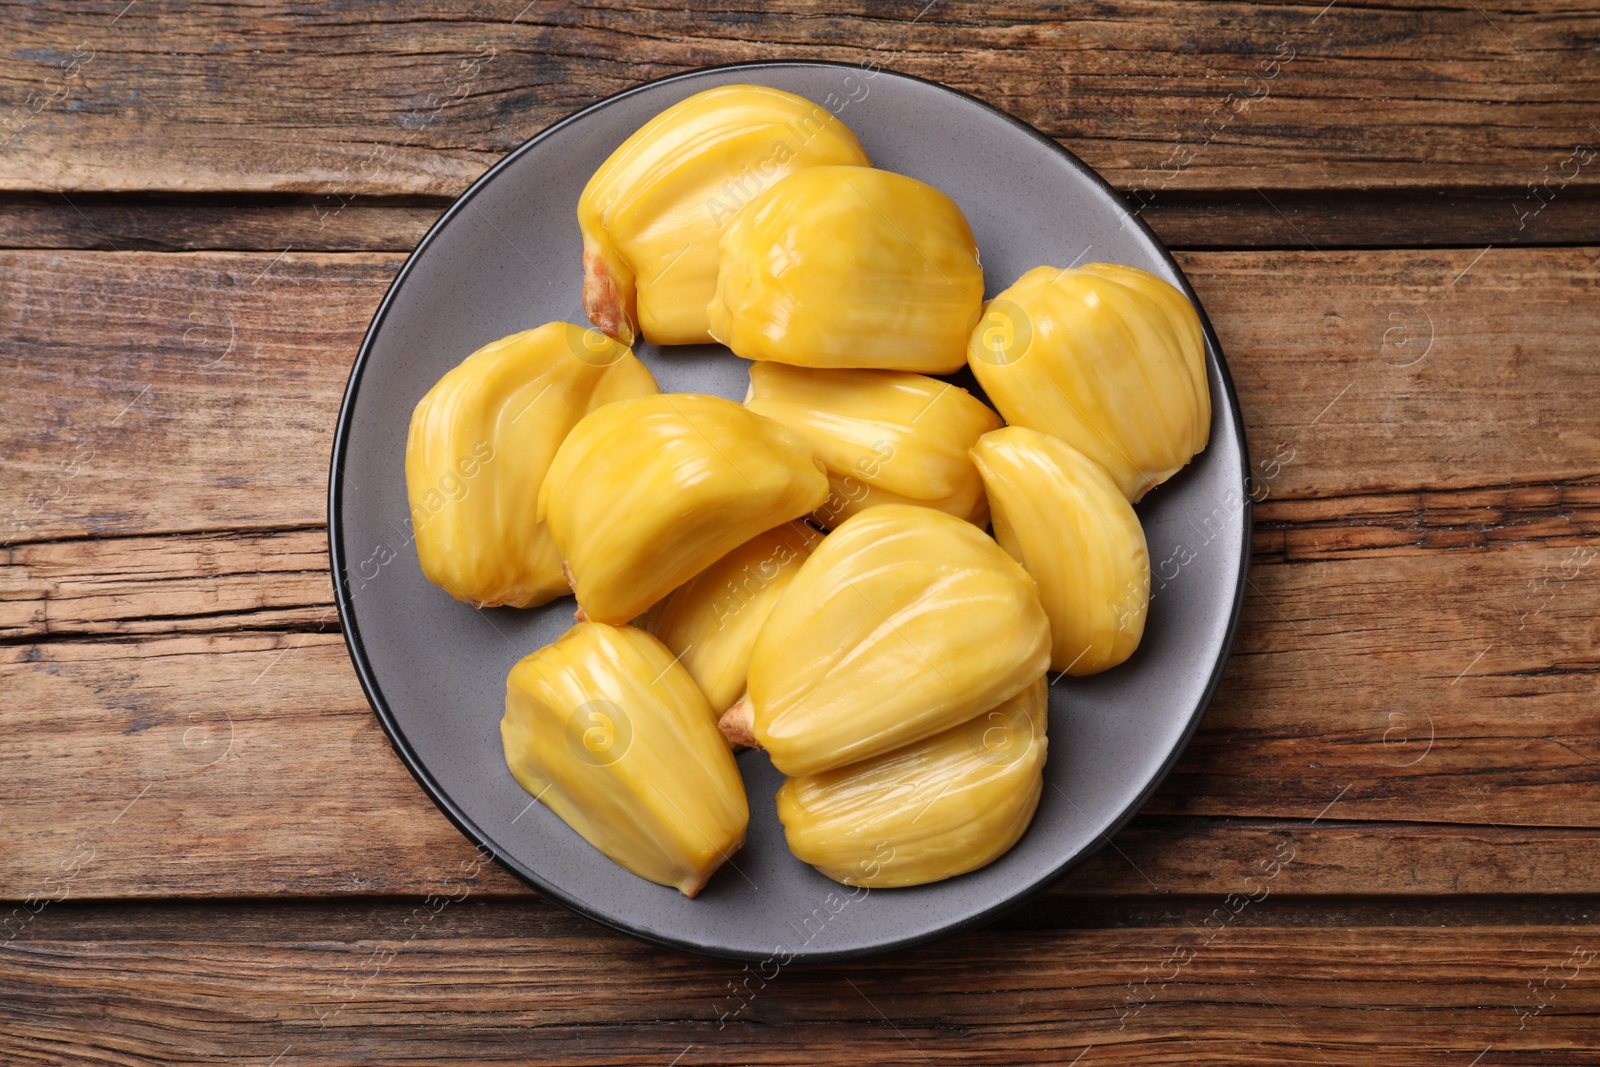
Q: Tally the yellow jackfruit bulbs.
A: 11